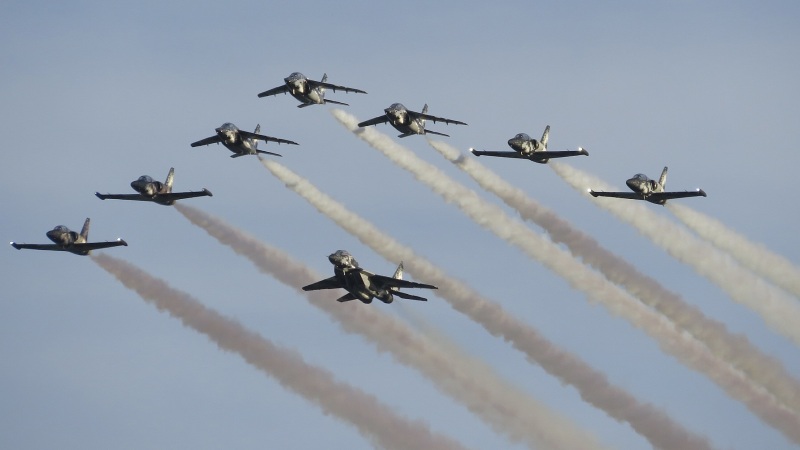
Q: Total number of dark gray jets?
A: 8